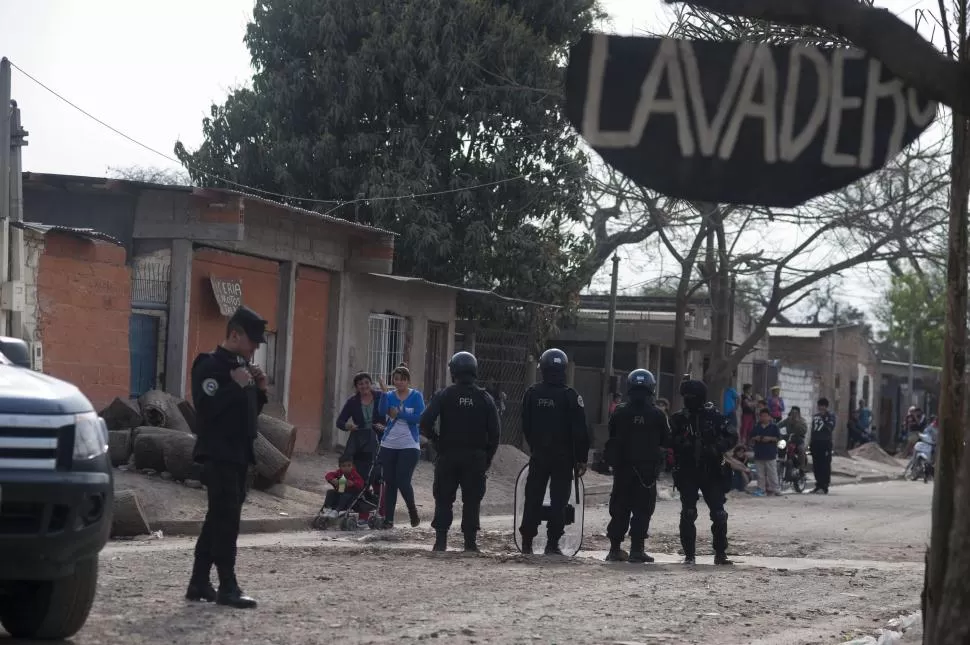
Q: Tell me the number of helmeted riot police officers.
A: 4